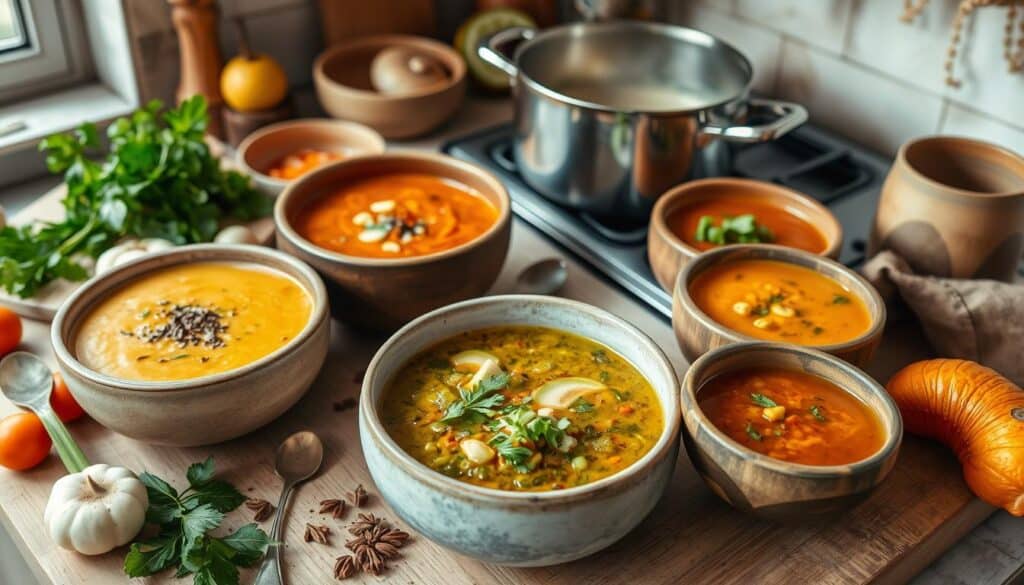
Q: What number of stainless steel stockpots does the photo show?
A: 1